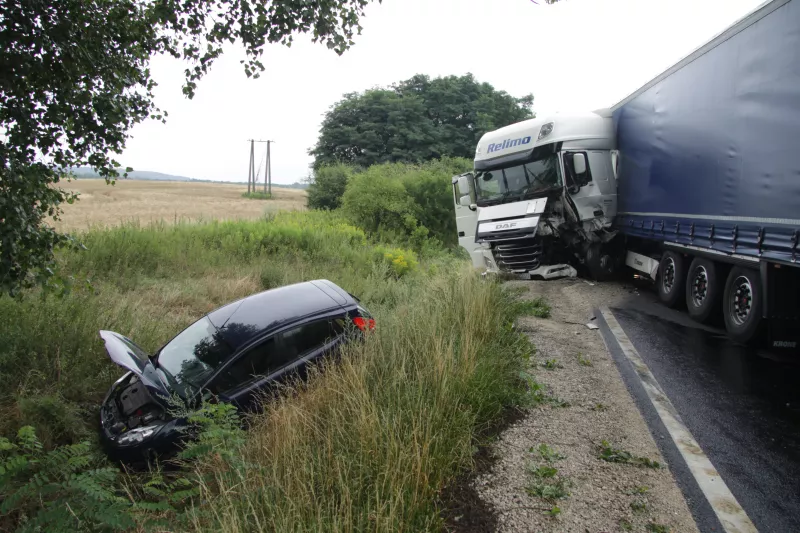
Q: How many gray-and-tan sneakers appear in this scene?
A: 0